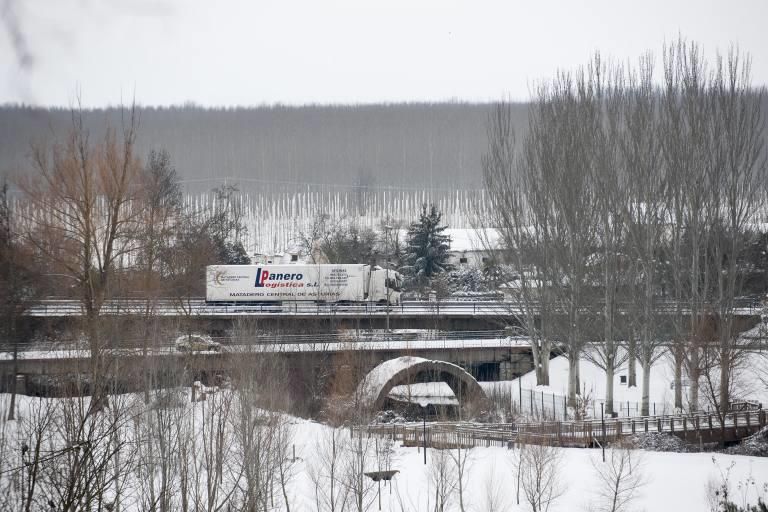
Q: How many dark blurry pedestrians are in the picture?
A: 0